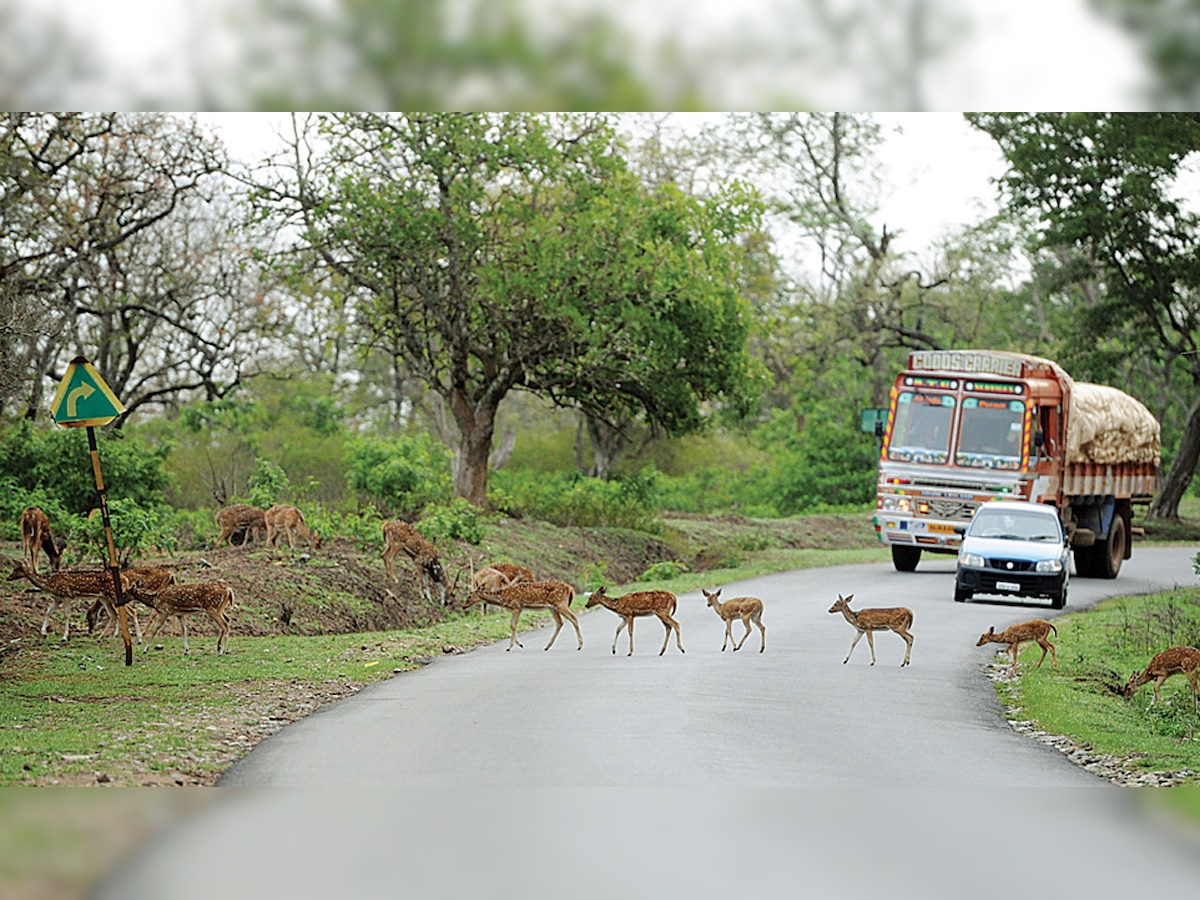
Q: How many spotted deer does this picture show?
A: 14